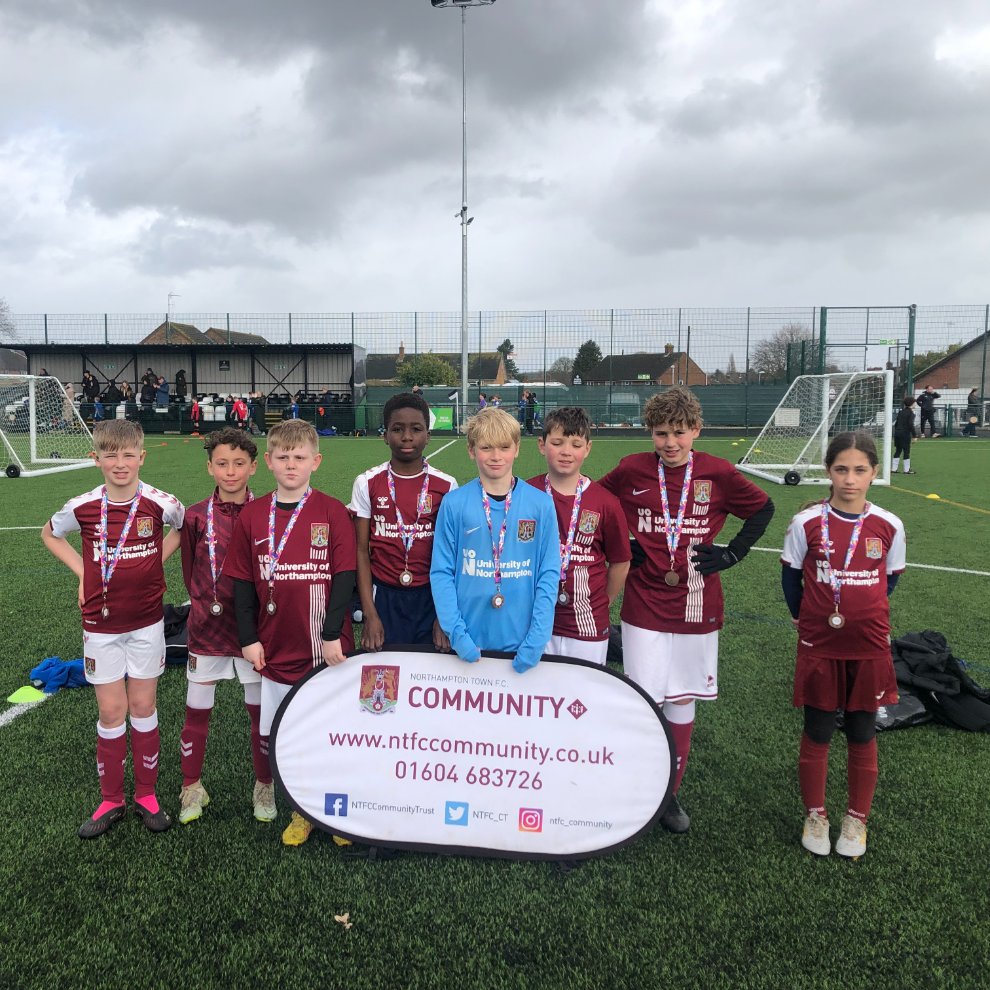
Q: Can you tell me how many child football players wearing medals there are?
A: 8